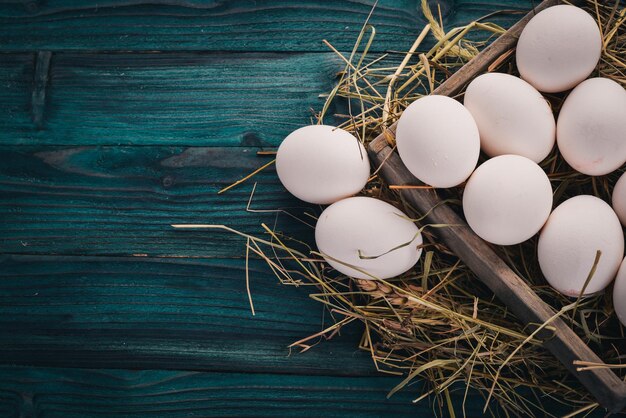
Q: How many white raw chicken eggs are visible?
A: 10